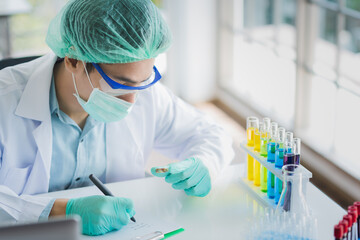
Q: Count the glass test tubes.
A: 12